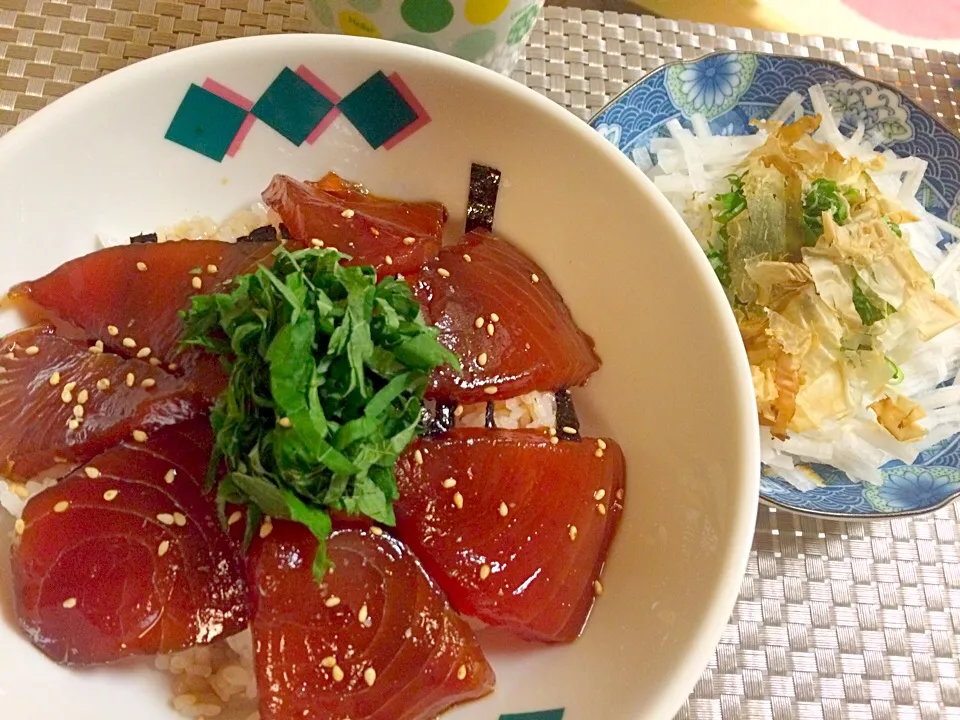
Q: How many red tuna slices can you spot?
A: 7